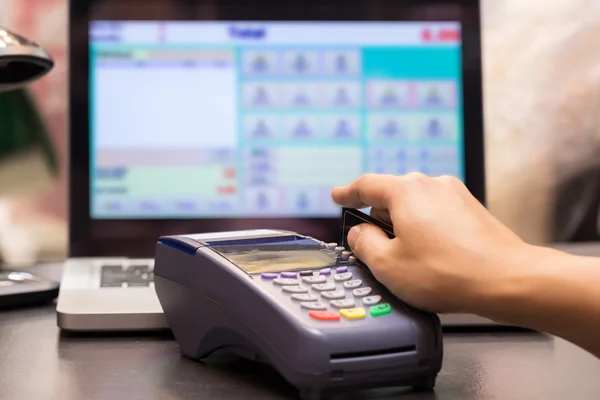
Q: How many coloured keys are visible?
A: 7